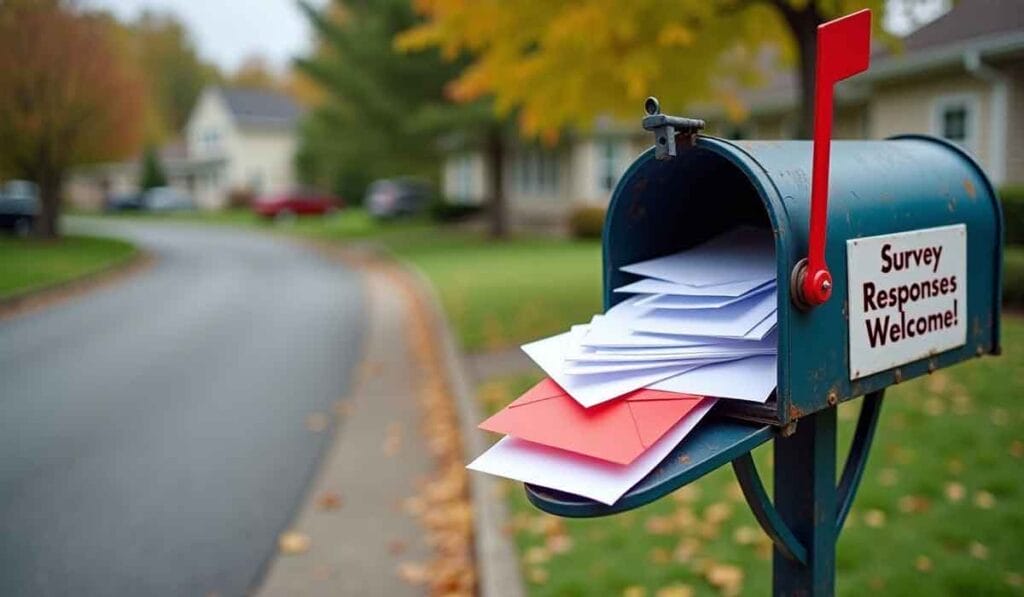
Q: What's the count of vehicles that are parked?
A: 5